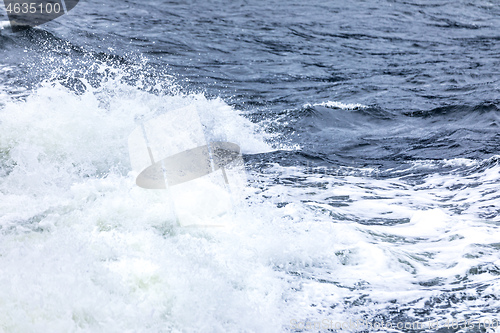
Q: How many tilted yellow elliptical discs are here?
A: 0